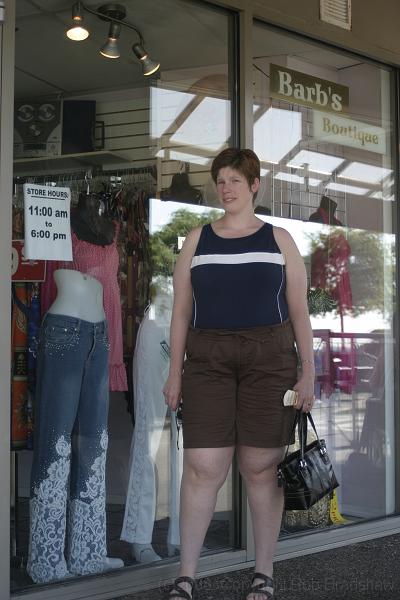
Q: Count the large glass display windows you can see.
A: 2